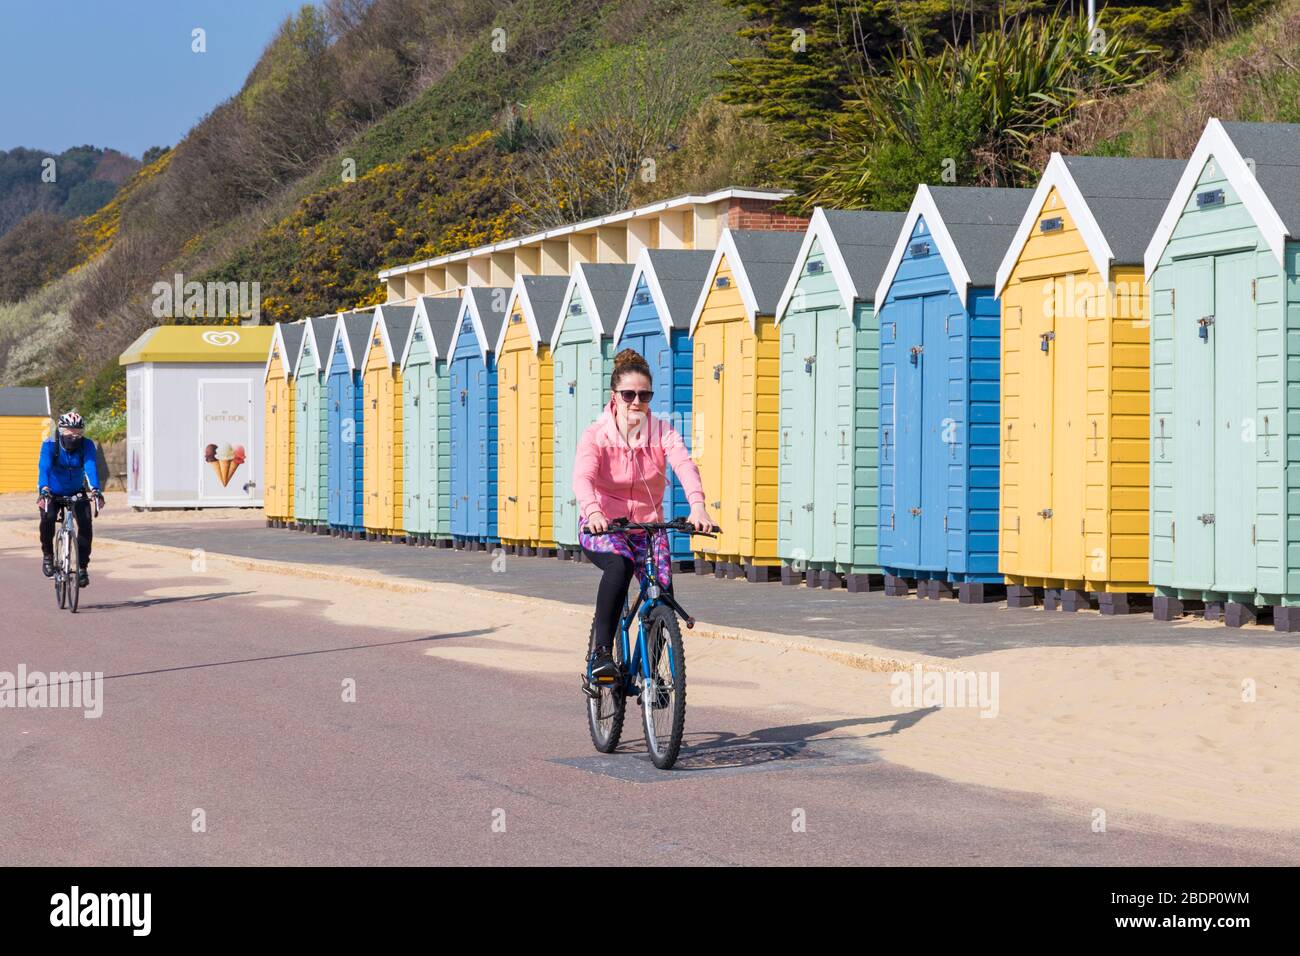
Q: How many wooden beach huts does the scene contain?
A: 14